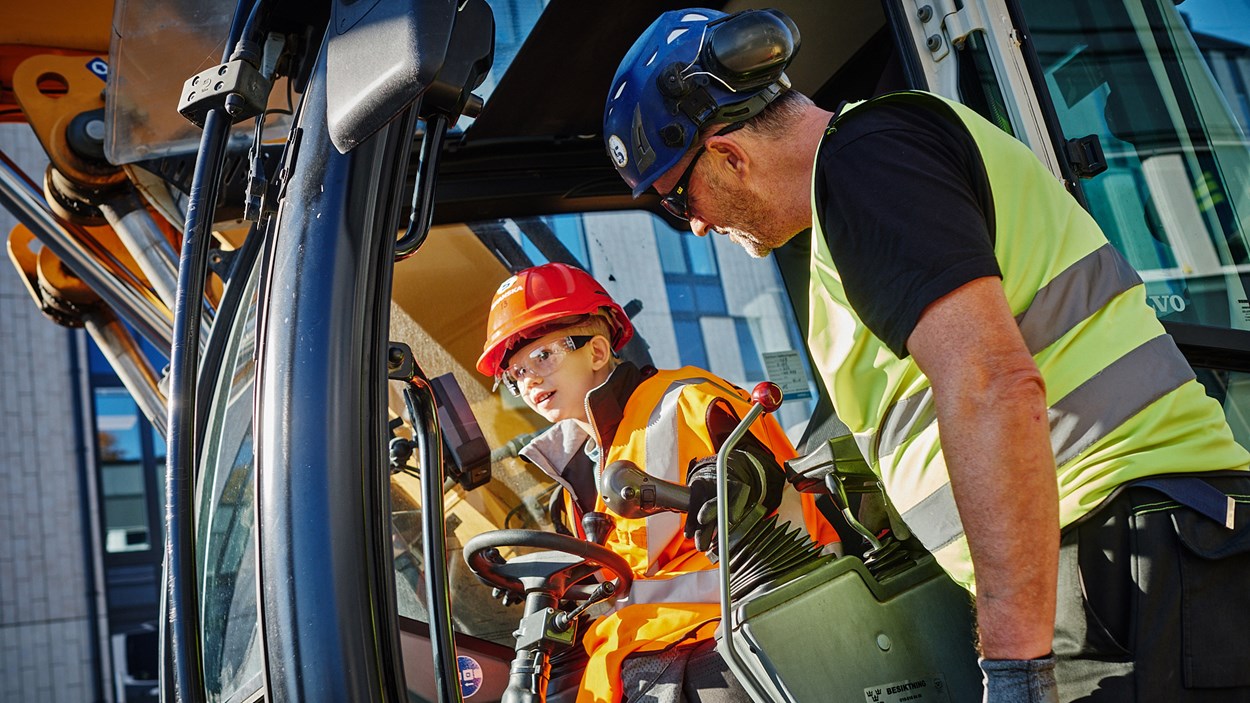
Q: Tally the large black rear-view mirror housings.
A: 1